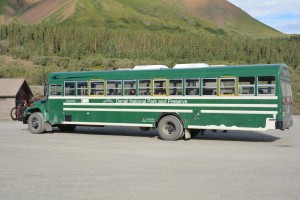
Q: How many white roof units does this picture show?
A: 2